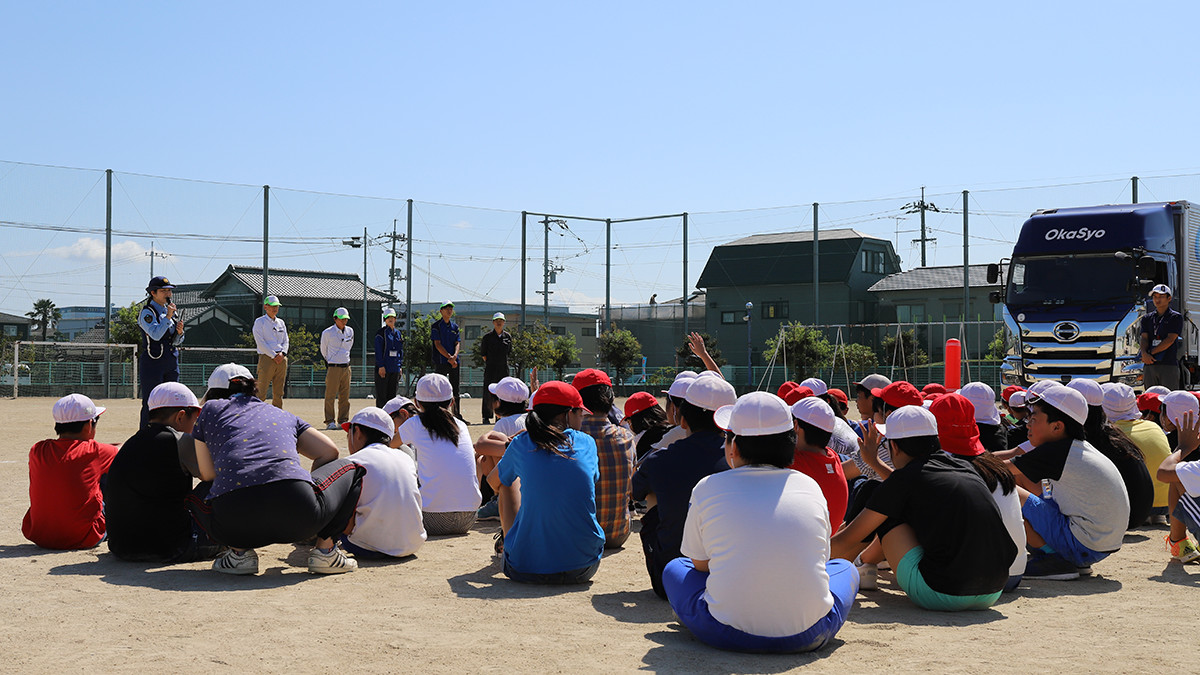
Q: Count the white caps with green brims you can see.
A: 5